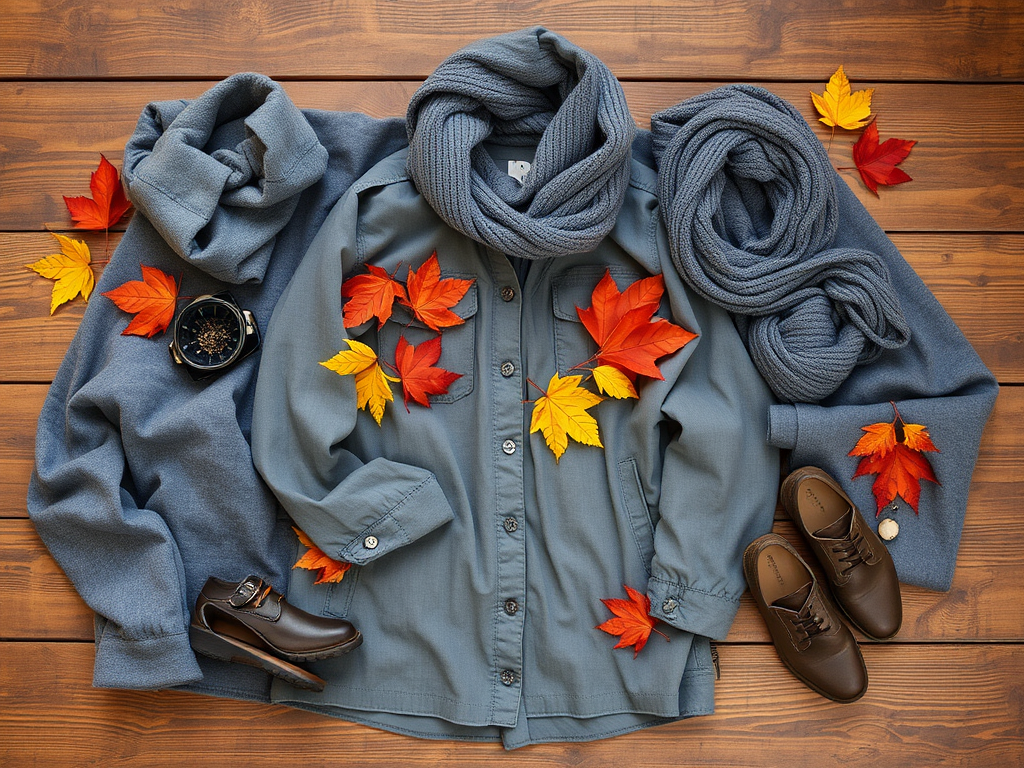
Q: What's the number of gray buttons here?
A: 8